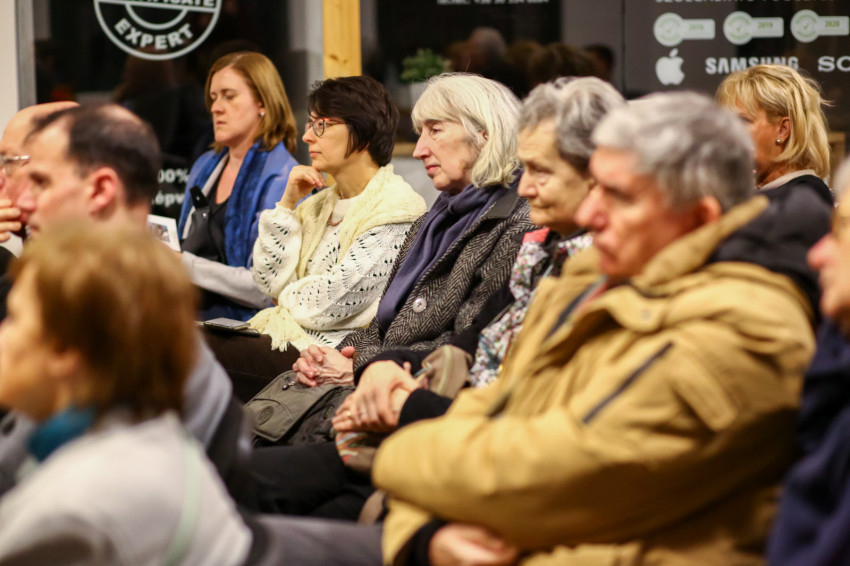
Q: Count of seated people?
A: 10